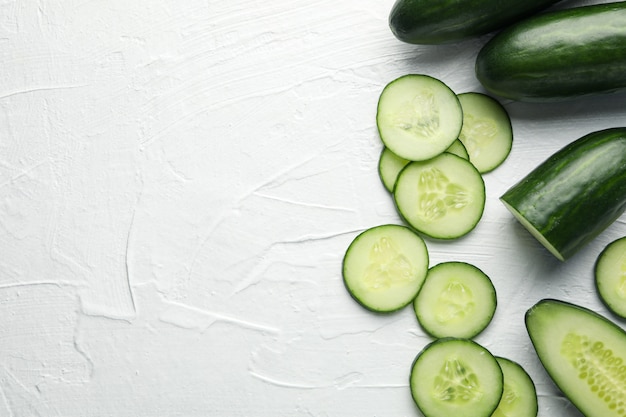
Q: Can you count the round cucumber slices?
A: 9